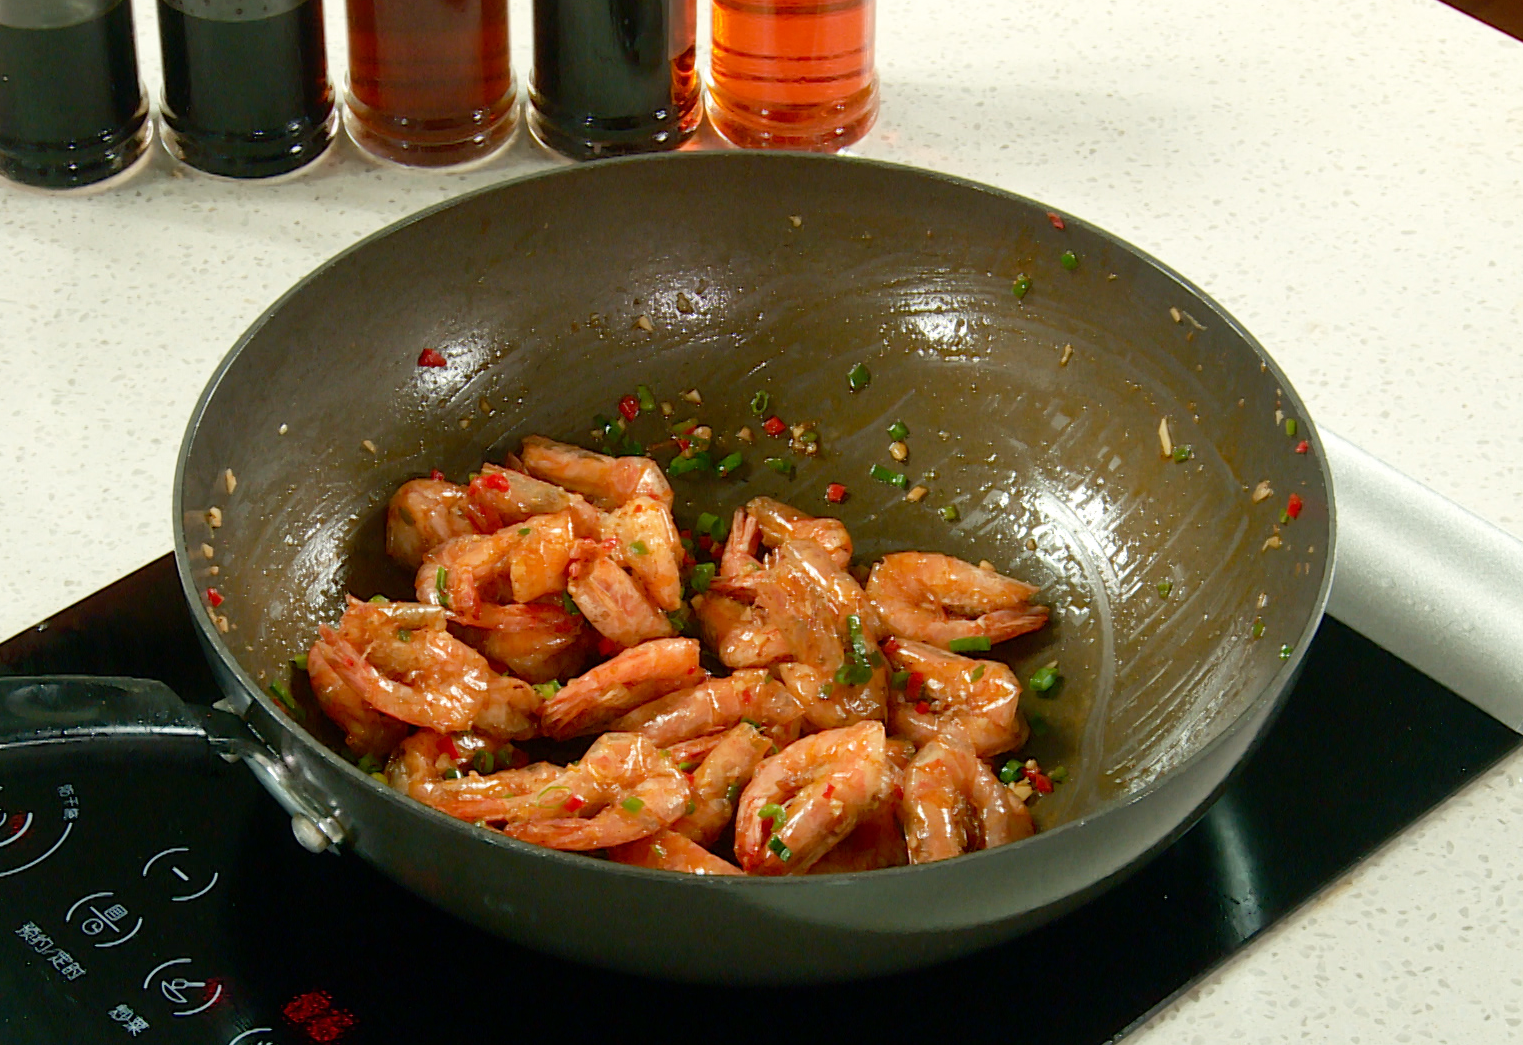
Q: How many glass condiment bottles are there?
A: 5